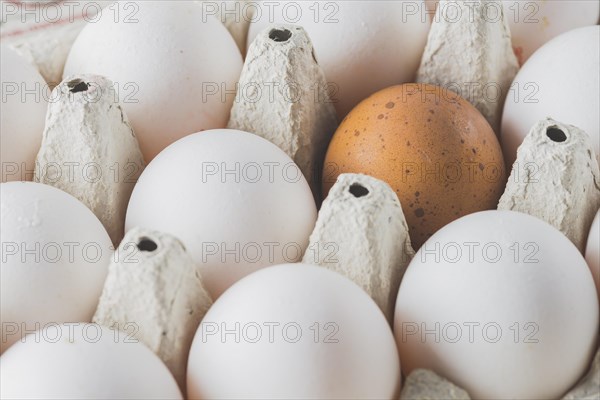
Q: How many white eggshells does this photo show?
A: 11